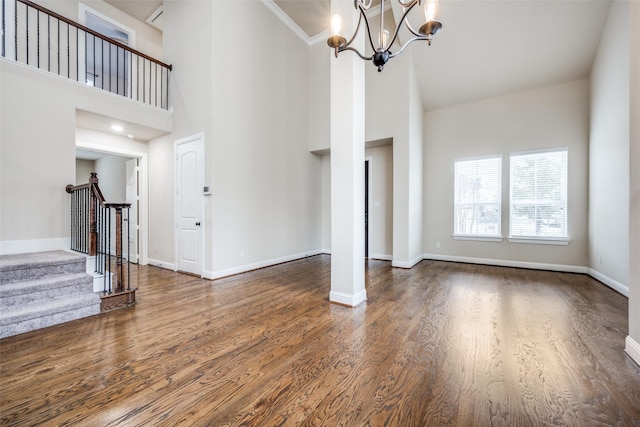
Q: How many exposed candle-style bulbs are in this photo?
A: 3